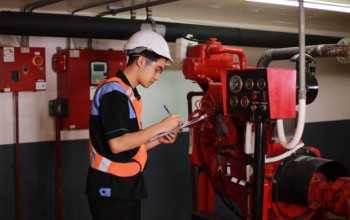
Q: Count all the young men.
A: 1